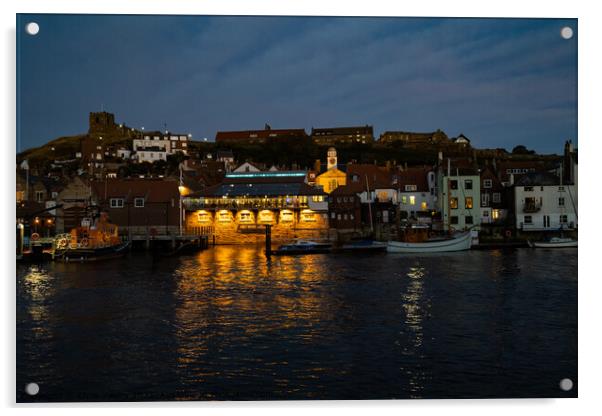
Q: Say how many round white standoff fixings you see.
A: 4